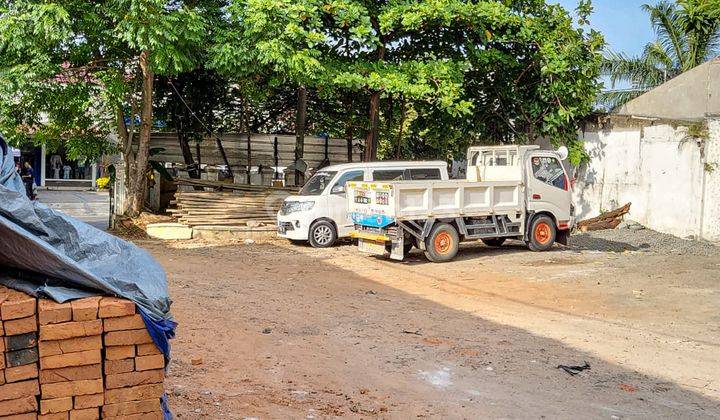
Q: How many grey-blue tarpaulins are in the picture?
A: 1